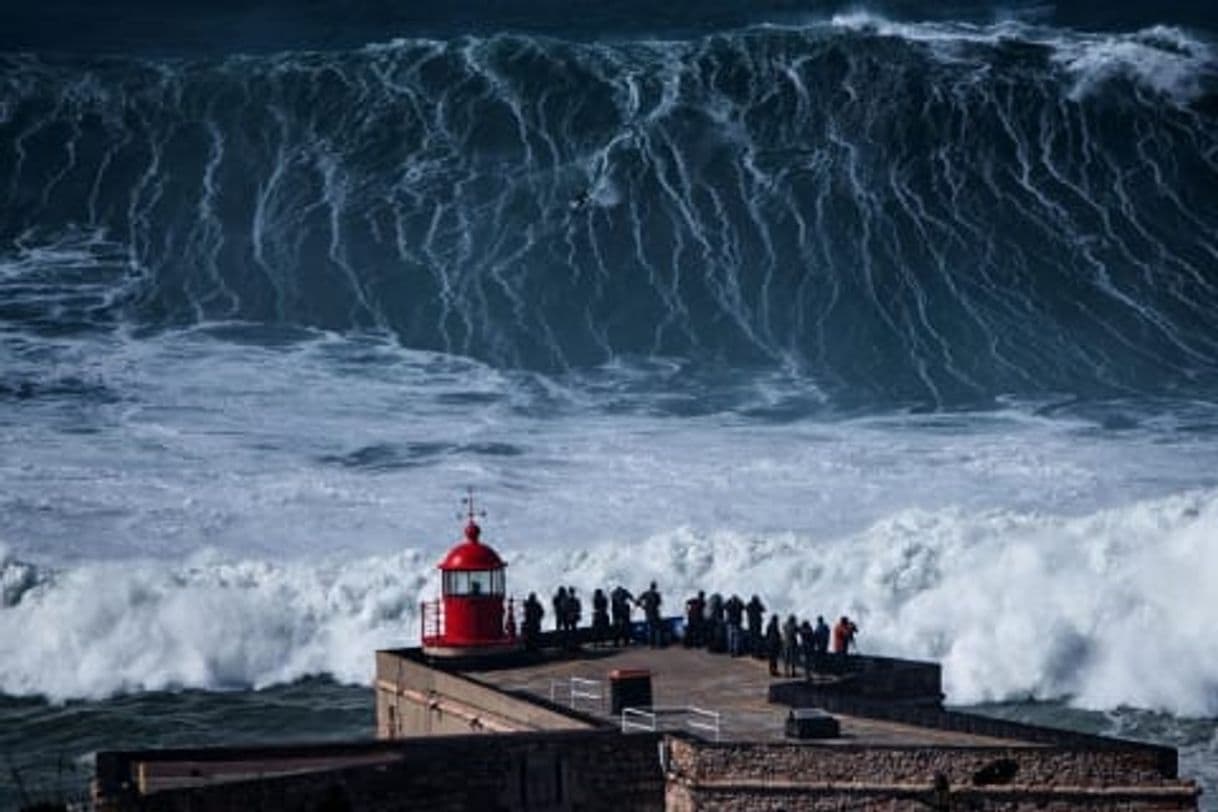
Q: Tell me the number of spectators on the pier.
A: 15